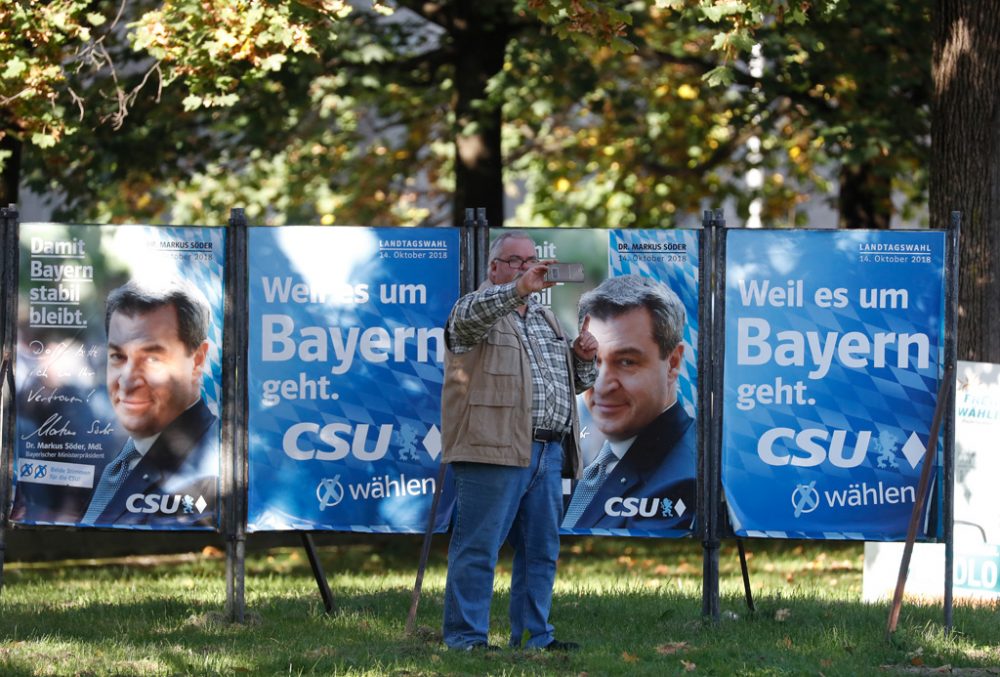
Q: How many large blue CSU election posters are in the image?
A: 2